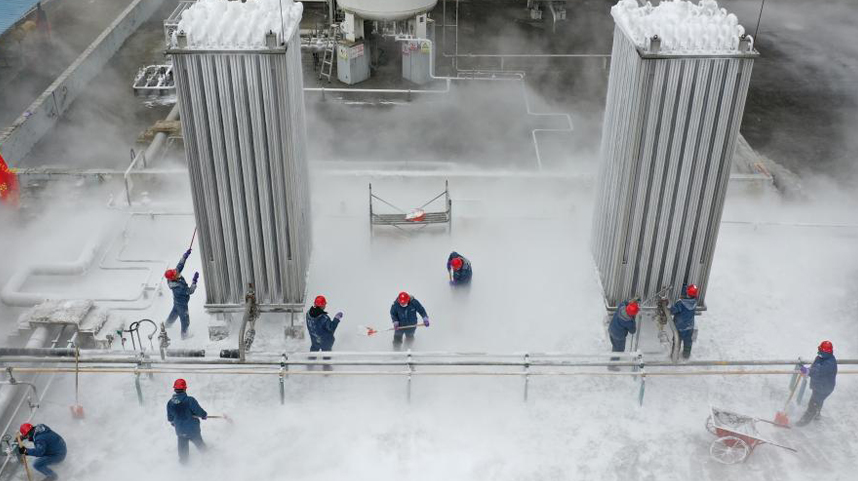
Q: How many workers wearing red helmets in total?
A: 9